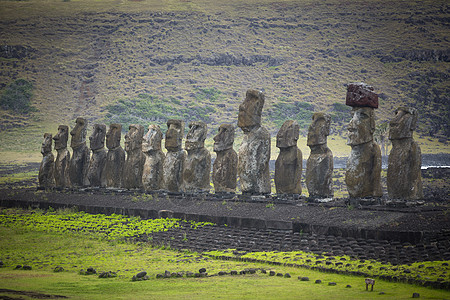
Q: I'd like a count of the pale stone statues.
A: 15